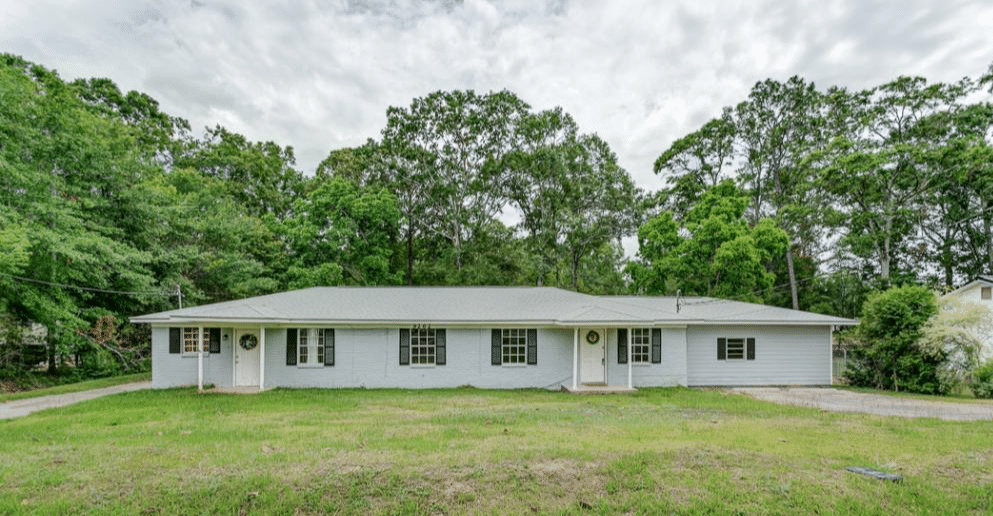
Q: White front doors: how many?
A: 2